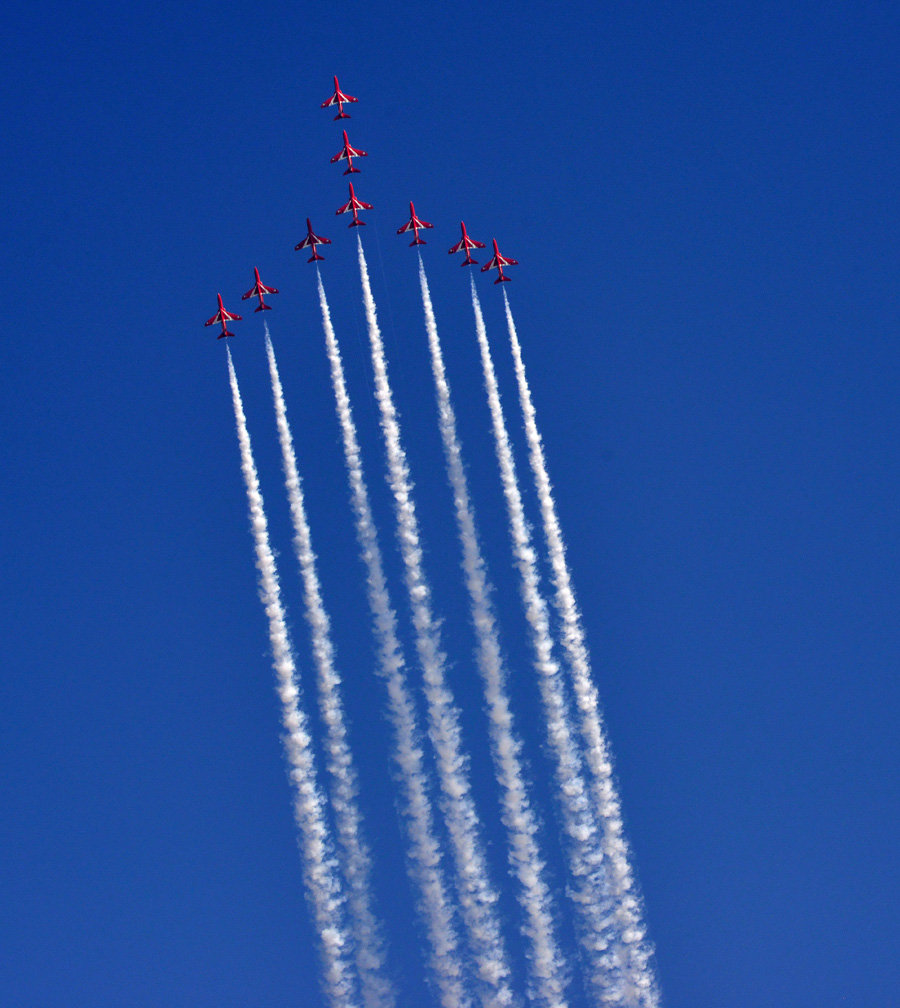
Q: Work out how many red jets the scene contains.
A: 9